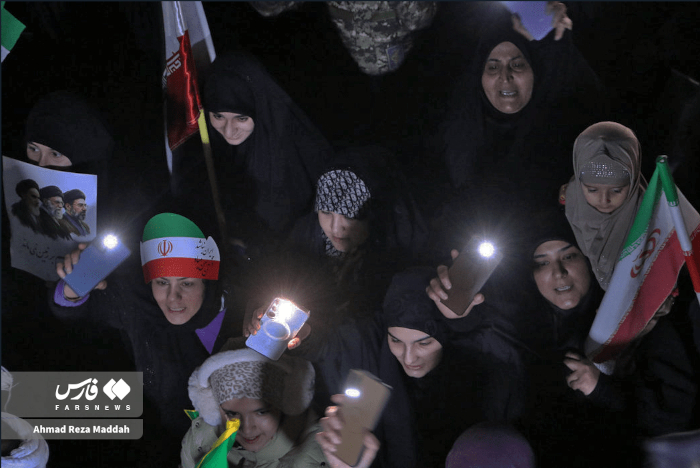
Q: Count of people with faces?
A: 9